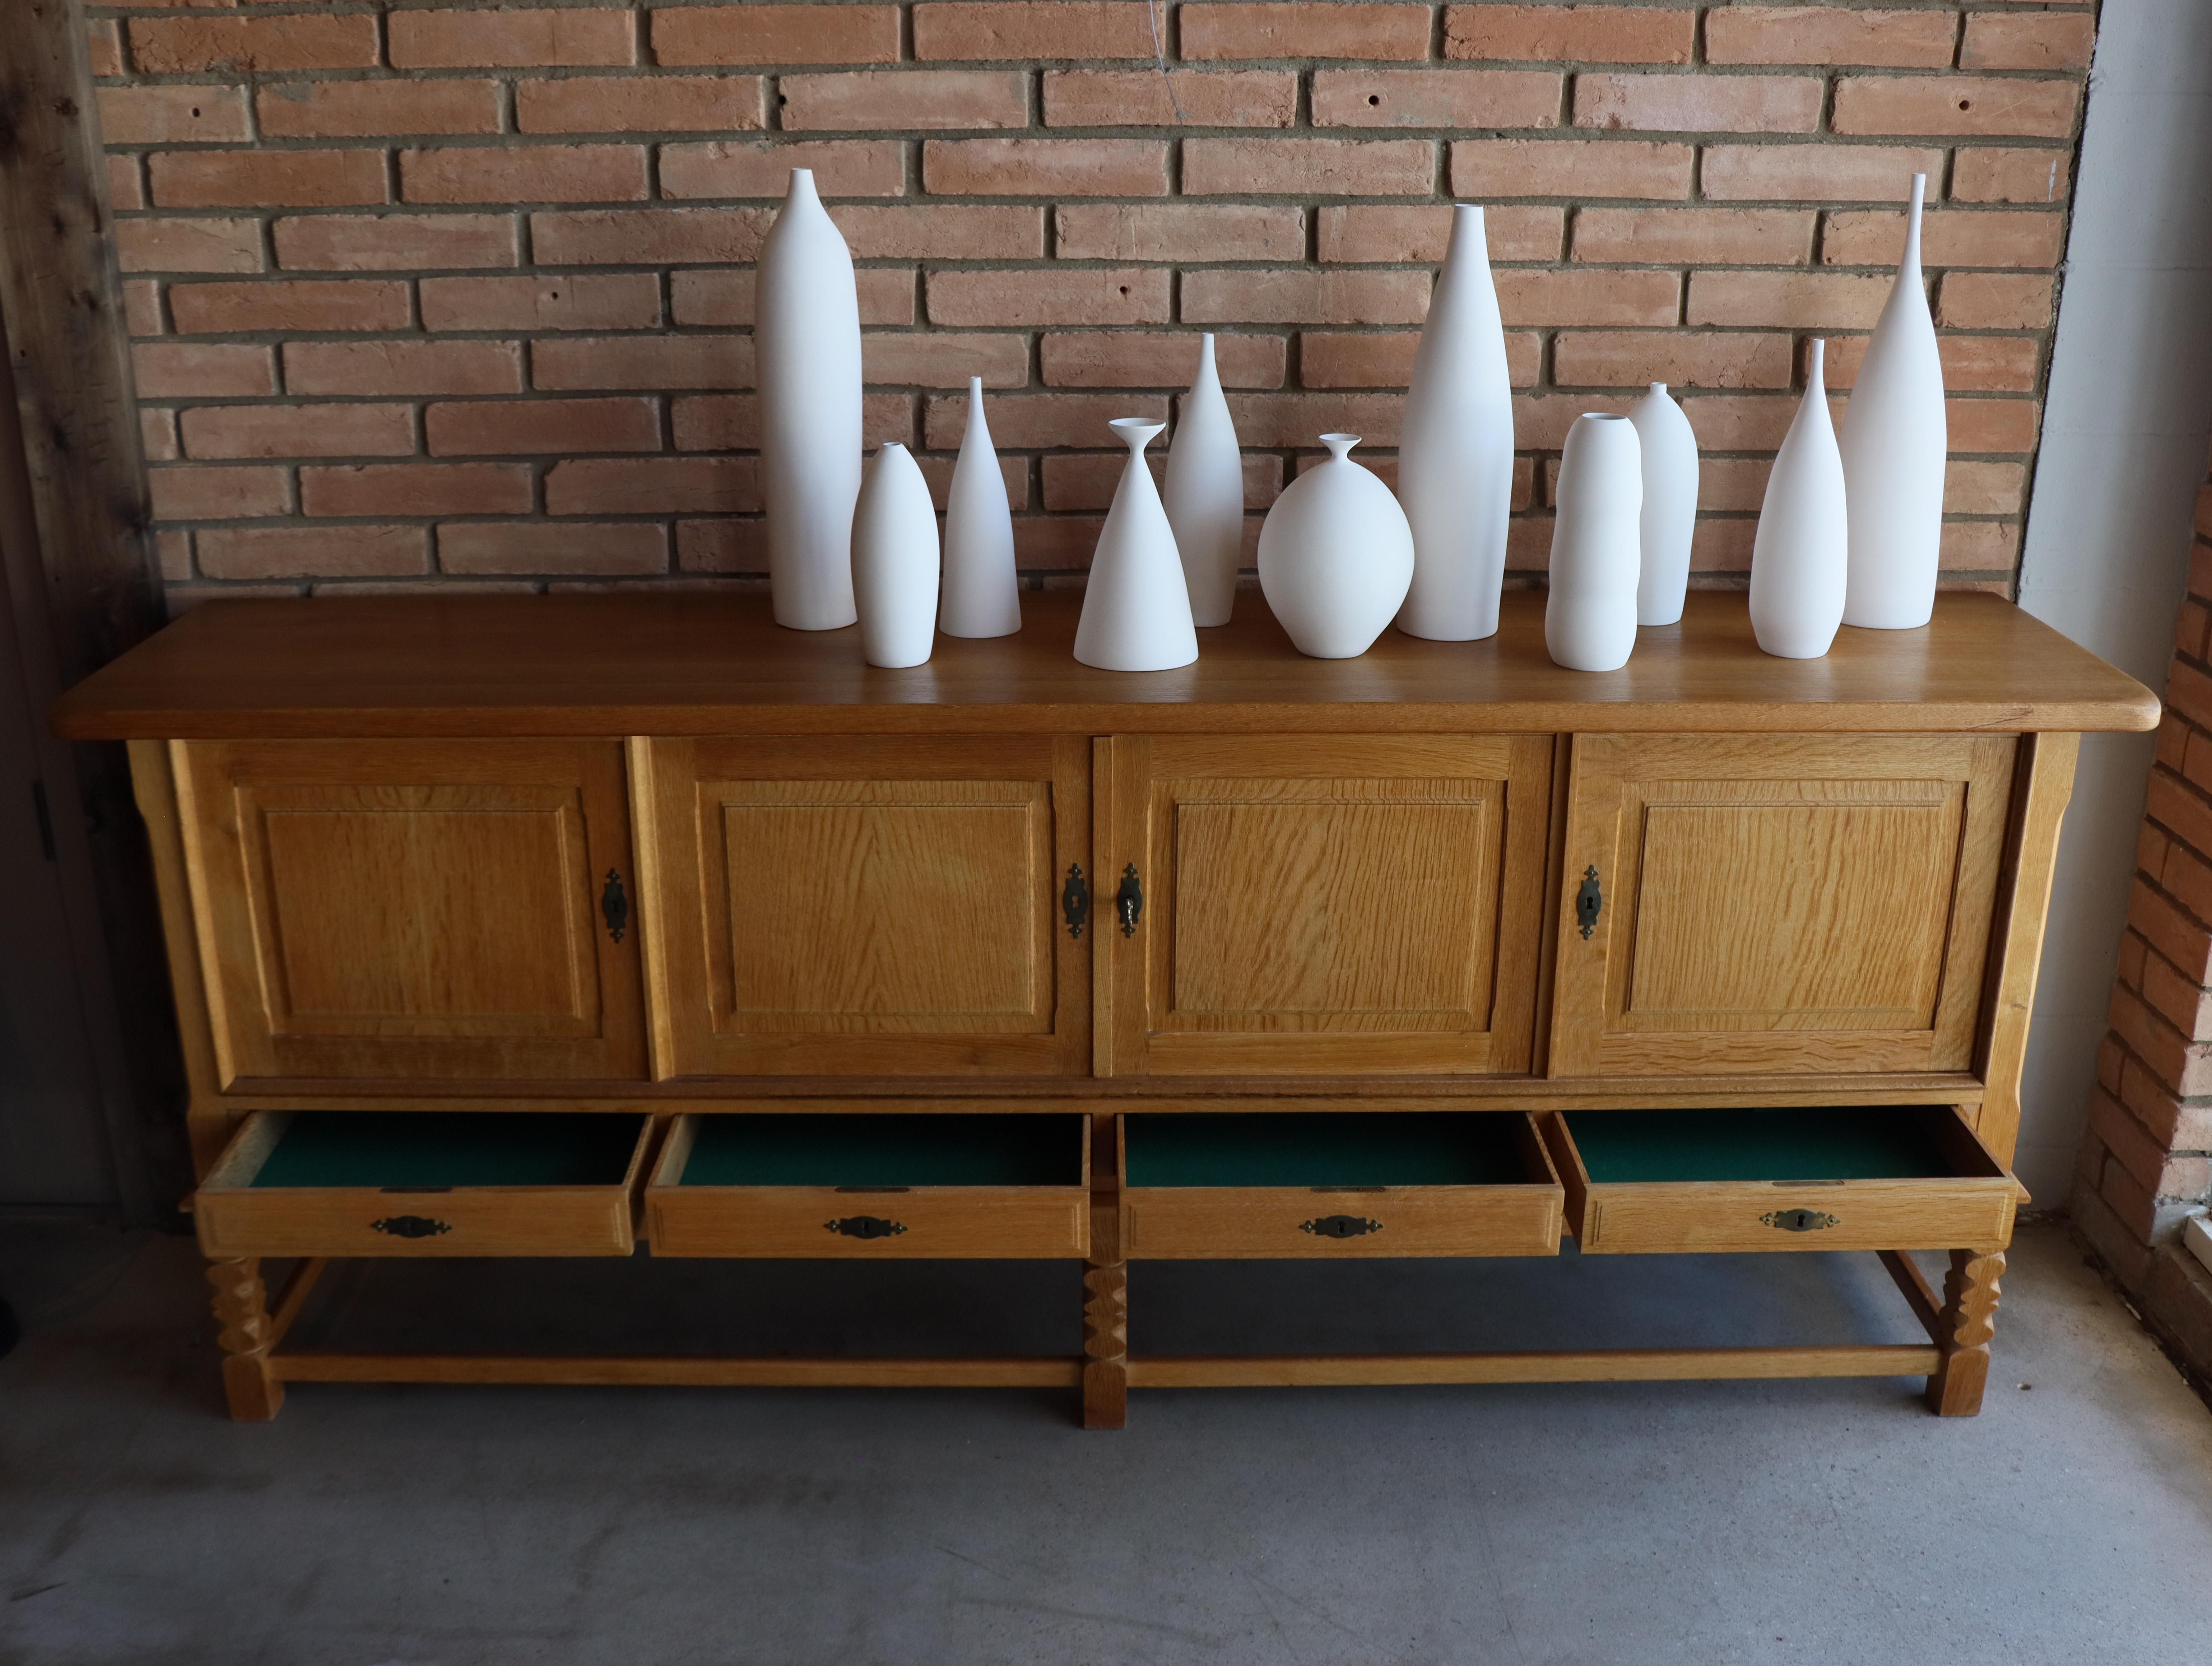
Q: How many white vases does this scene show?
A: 11